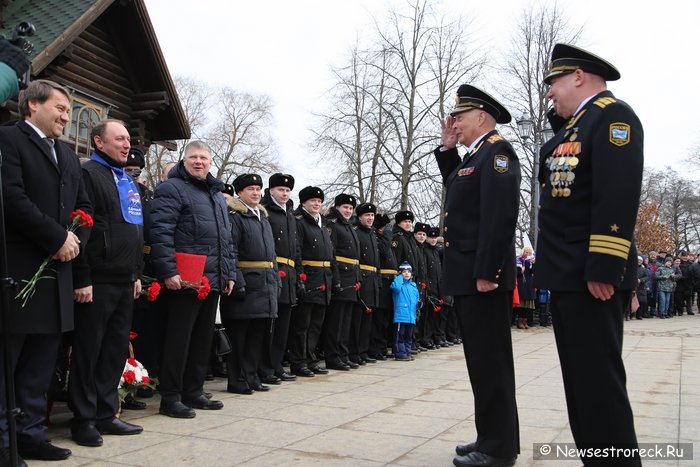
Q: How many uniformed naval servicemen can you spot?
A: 13